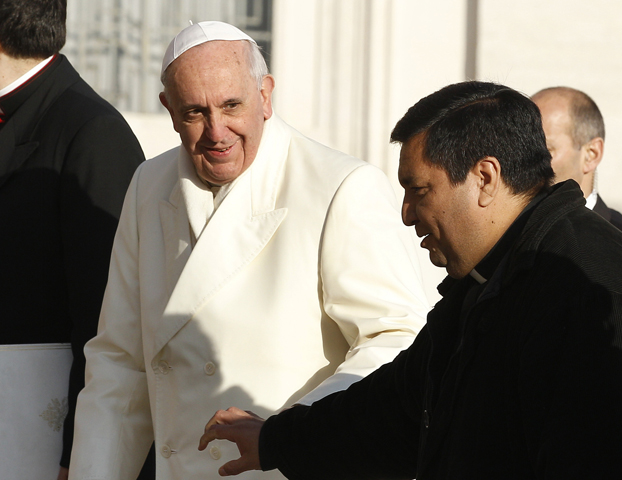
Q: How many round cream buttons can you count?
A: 4